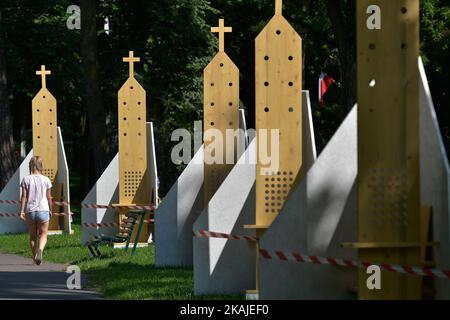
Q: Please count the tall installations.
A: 5